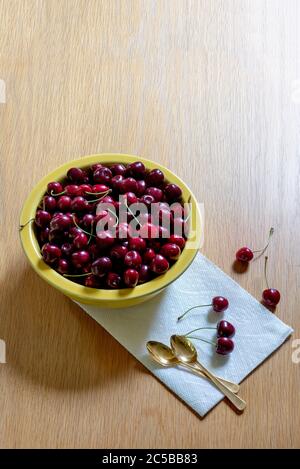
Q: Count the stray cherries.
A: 5